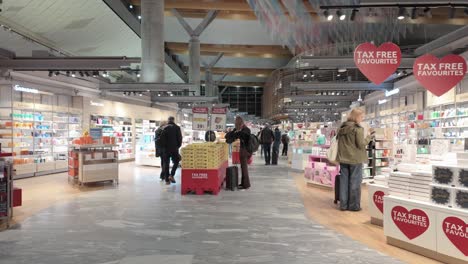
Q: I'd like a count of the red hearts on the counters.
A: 3